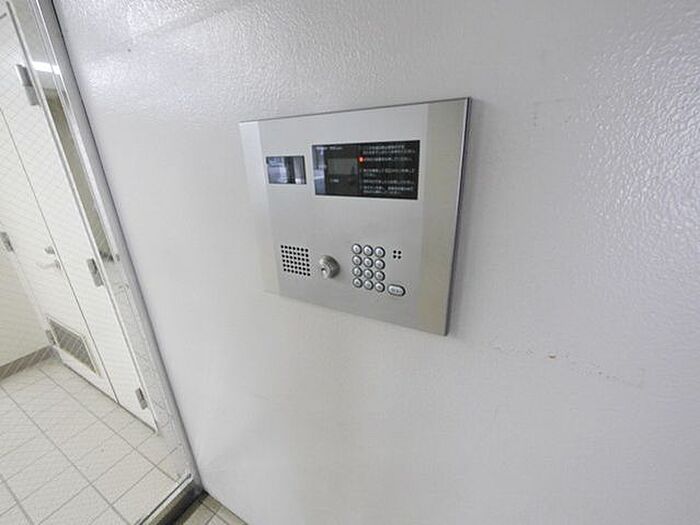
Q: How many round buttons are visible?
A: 12